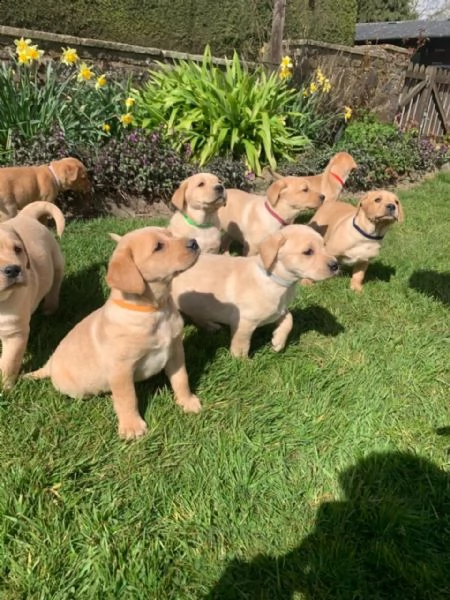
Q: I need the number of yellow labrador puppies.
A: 8